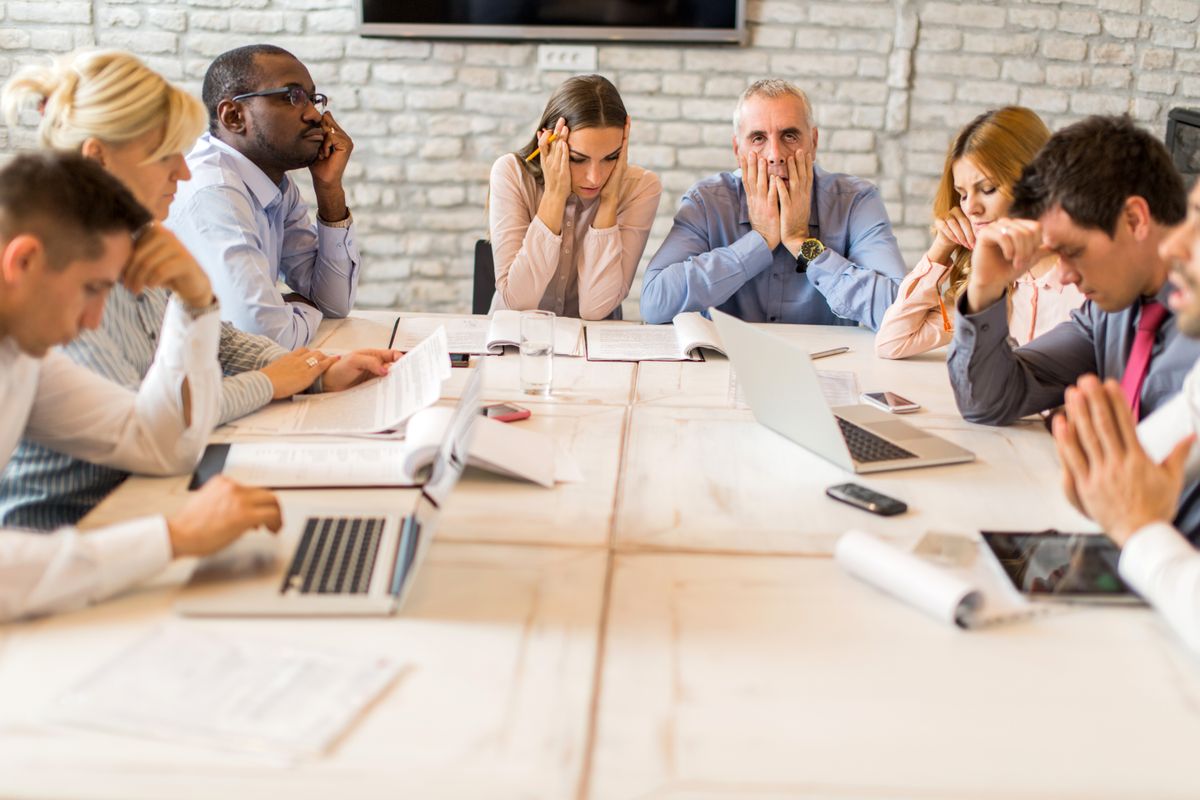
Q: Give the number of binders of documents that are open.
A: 3